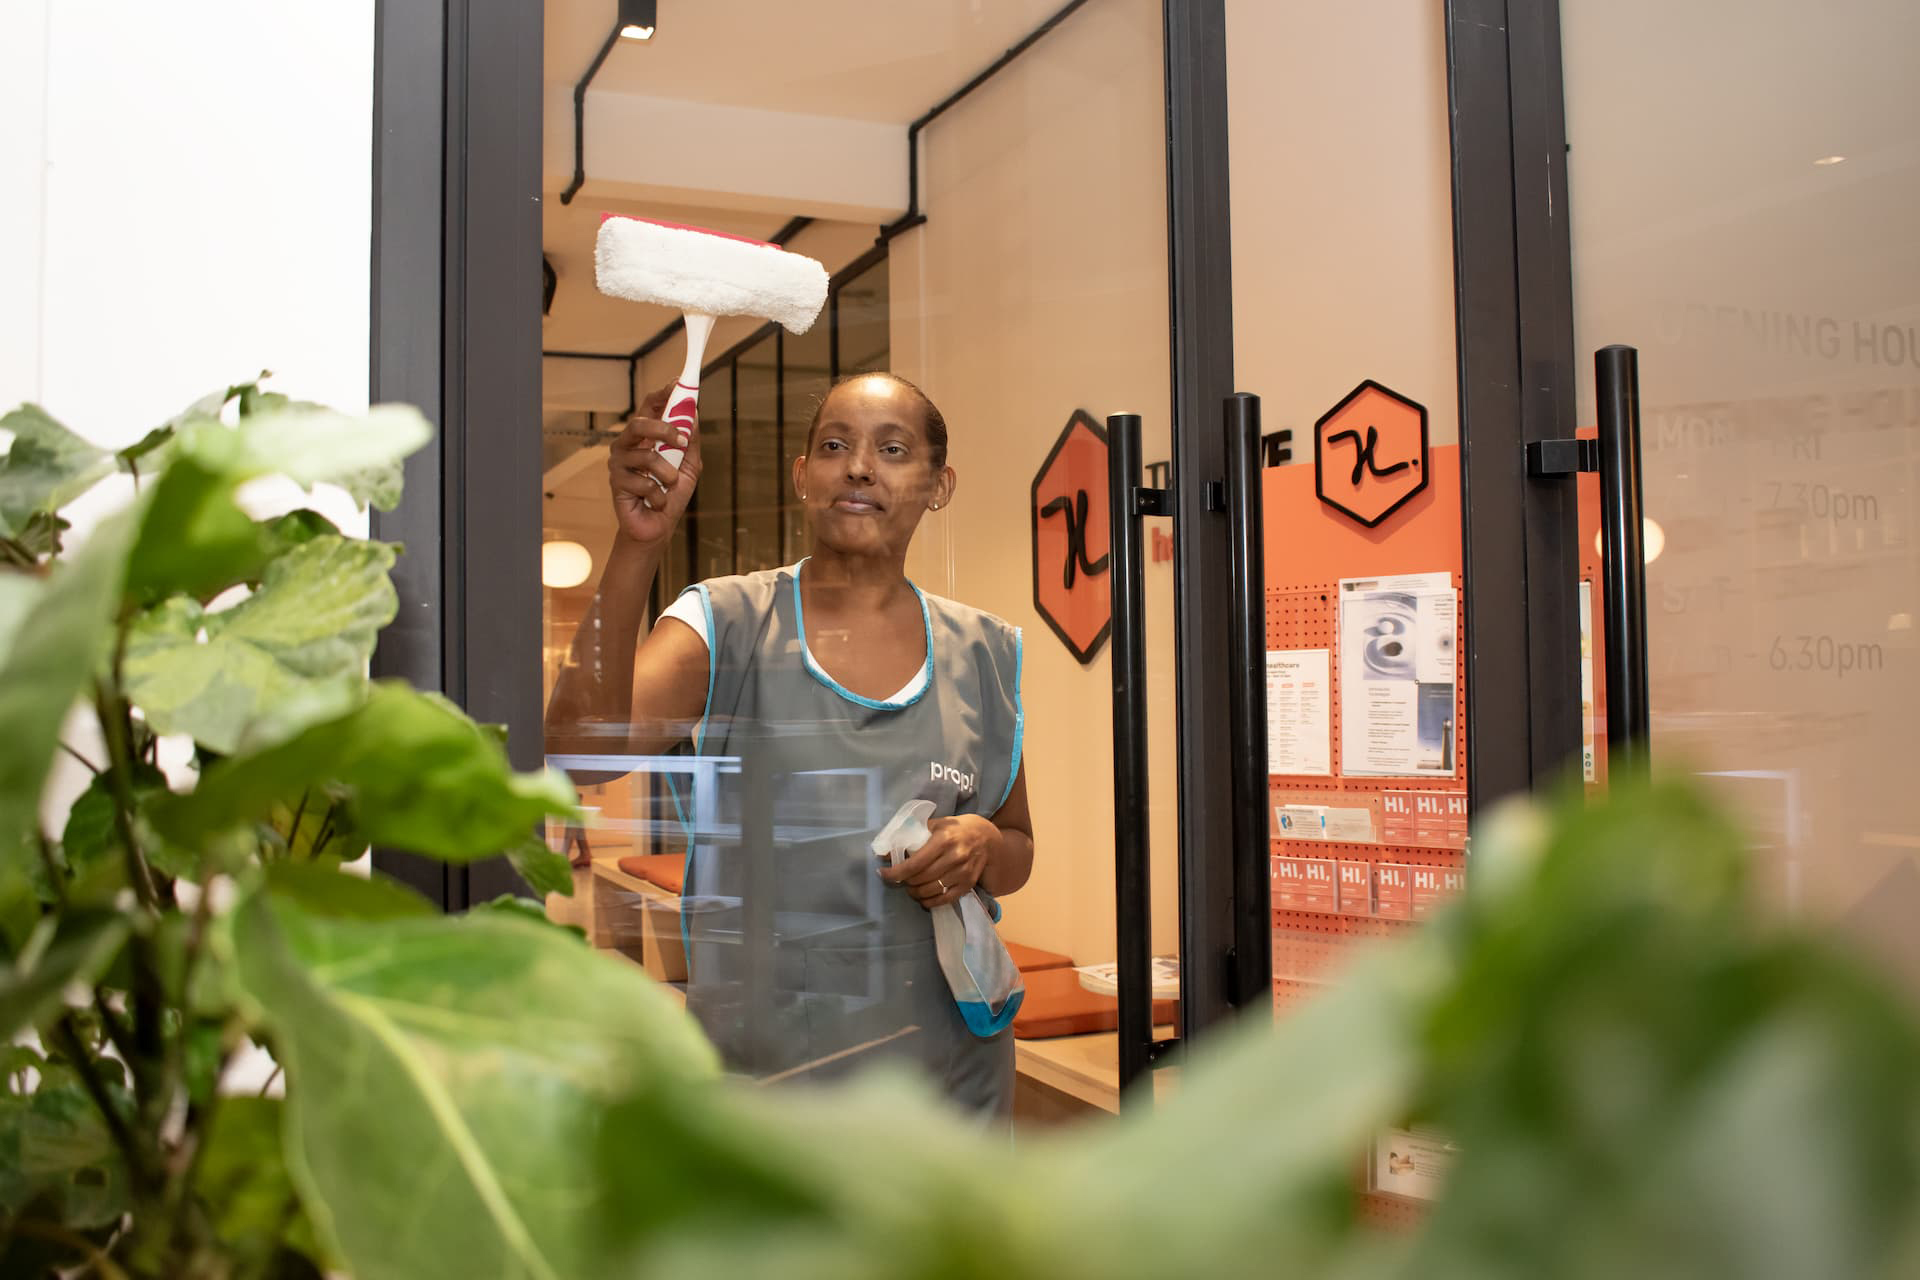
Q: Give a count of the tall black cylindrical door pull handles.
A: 3